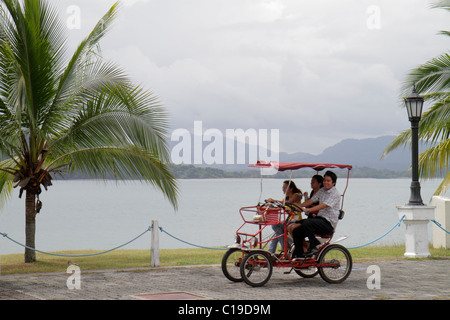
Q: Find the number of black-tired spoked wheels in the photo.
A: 4